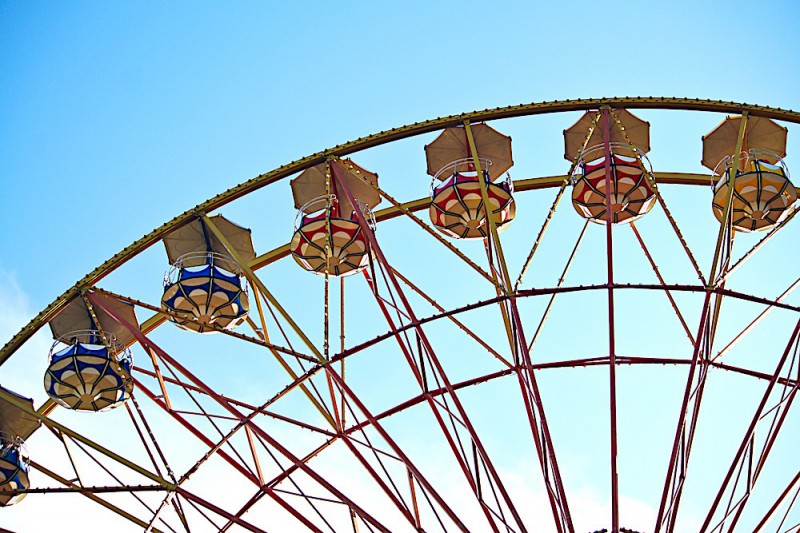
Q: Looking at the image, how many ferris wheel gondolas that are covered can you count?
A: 7